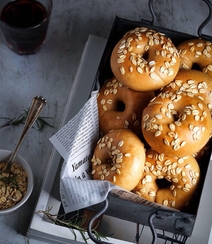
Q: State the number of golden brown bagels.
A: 7